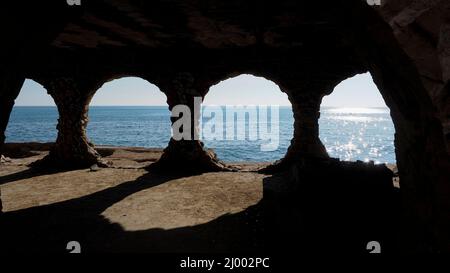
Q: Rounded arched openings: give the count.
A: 4